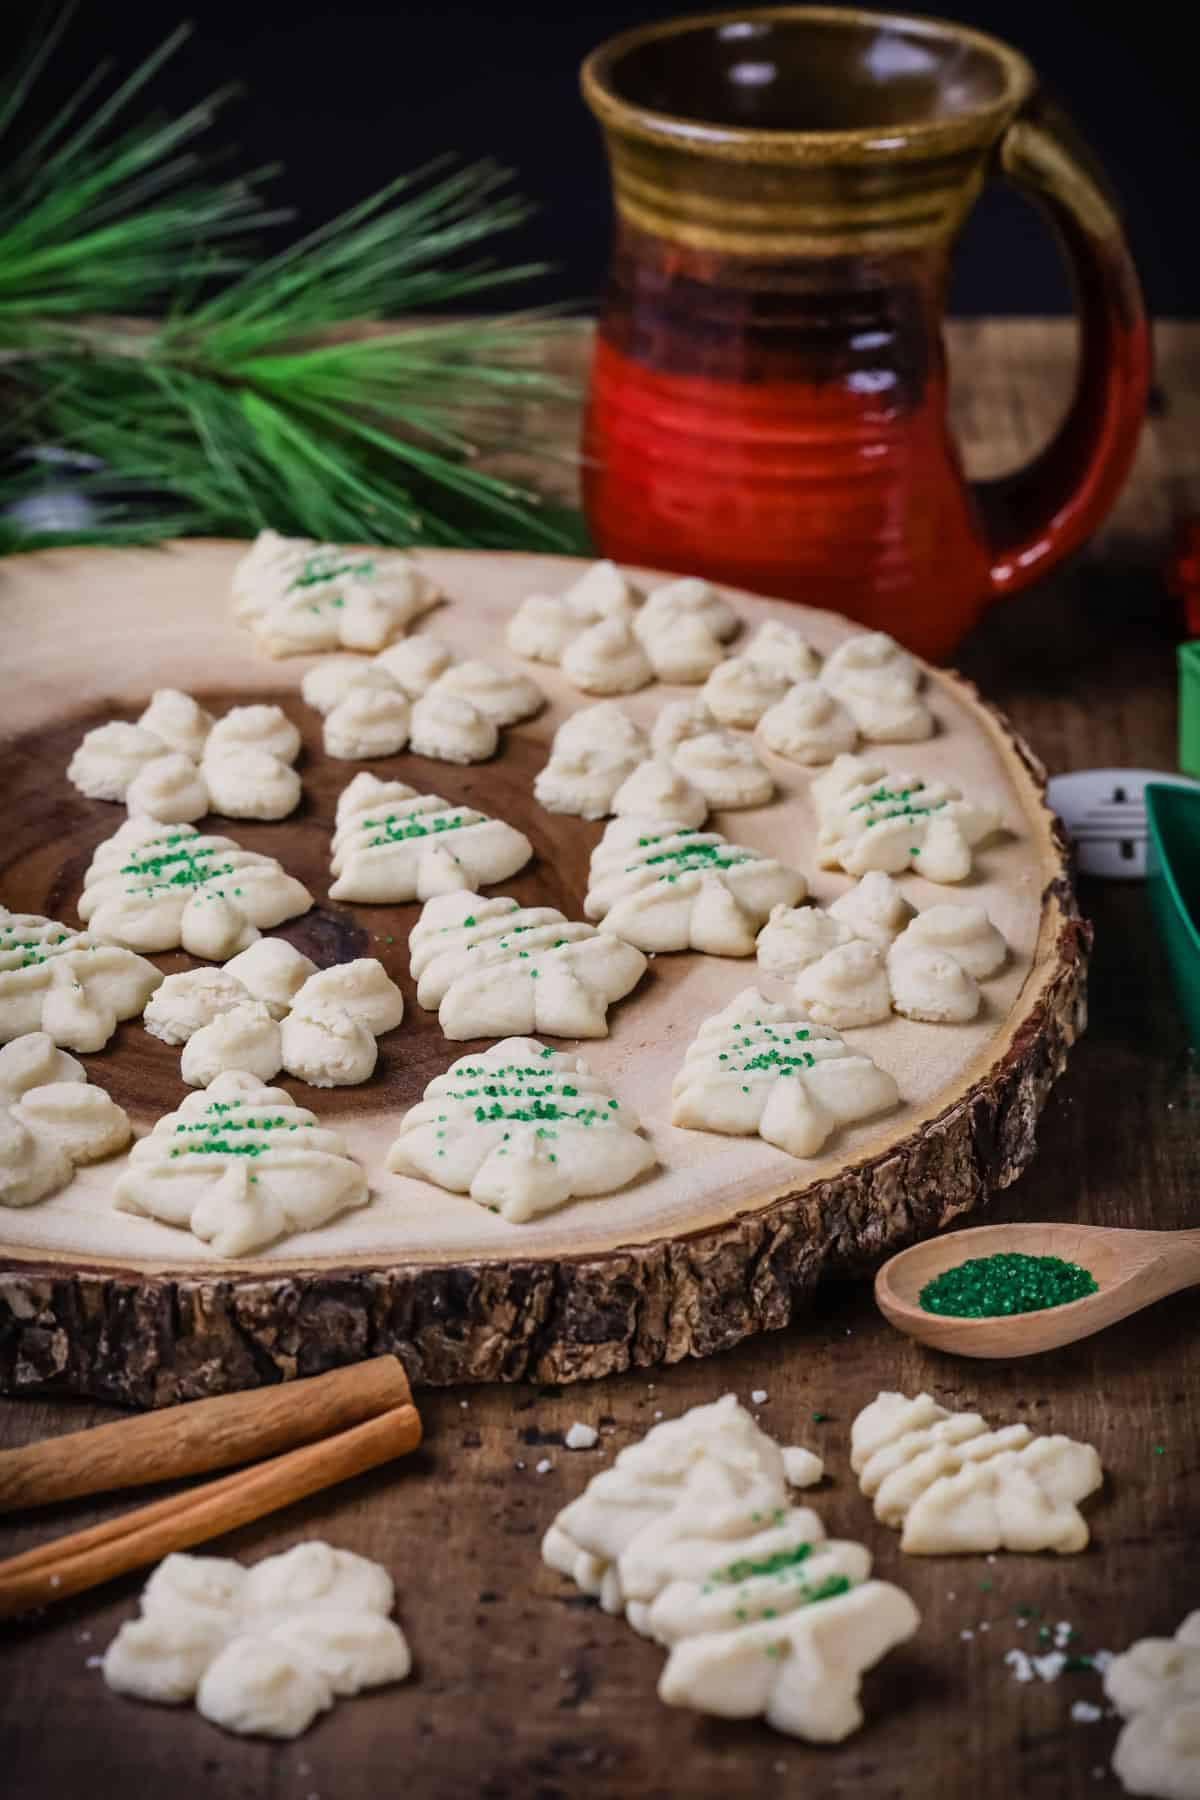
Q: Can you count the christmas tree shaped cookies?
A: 13